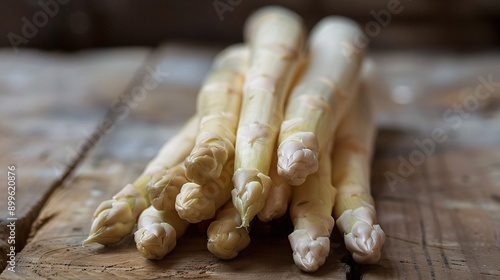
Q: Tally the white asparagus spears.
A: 11